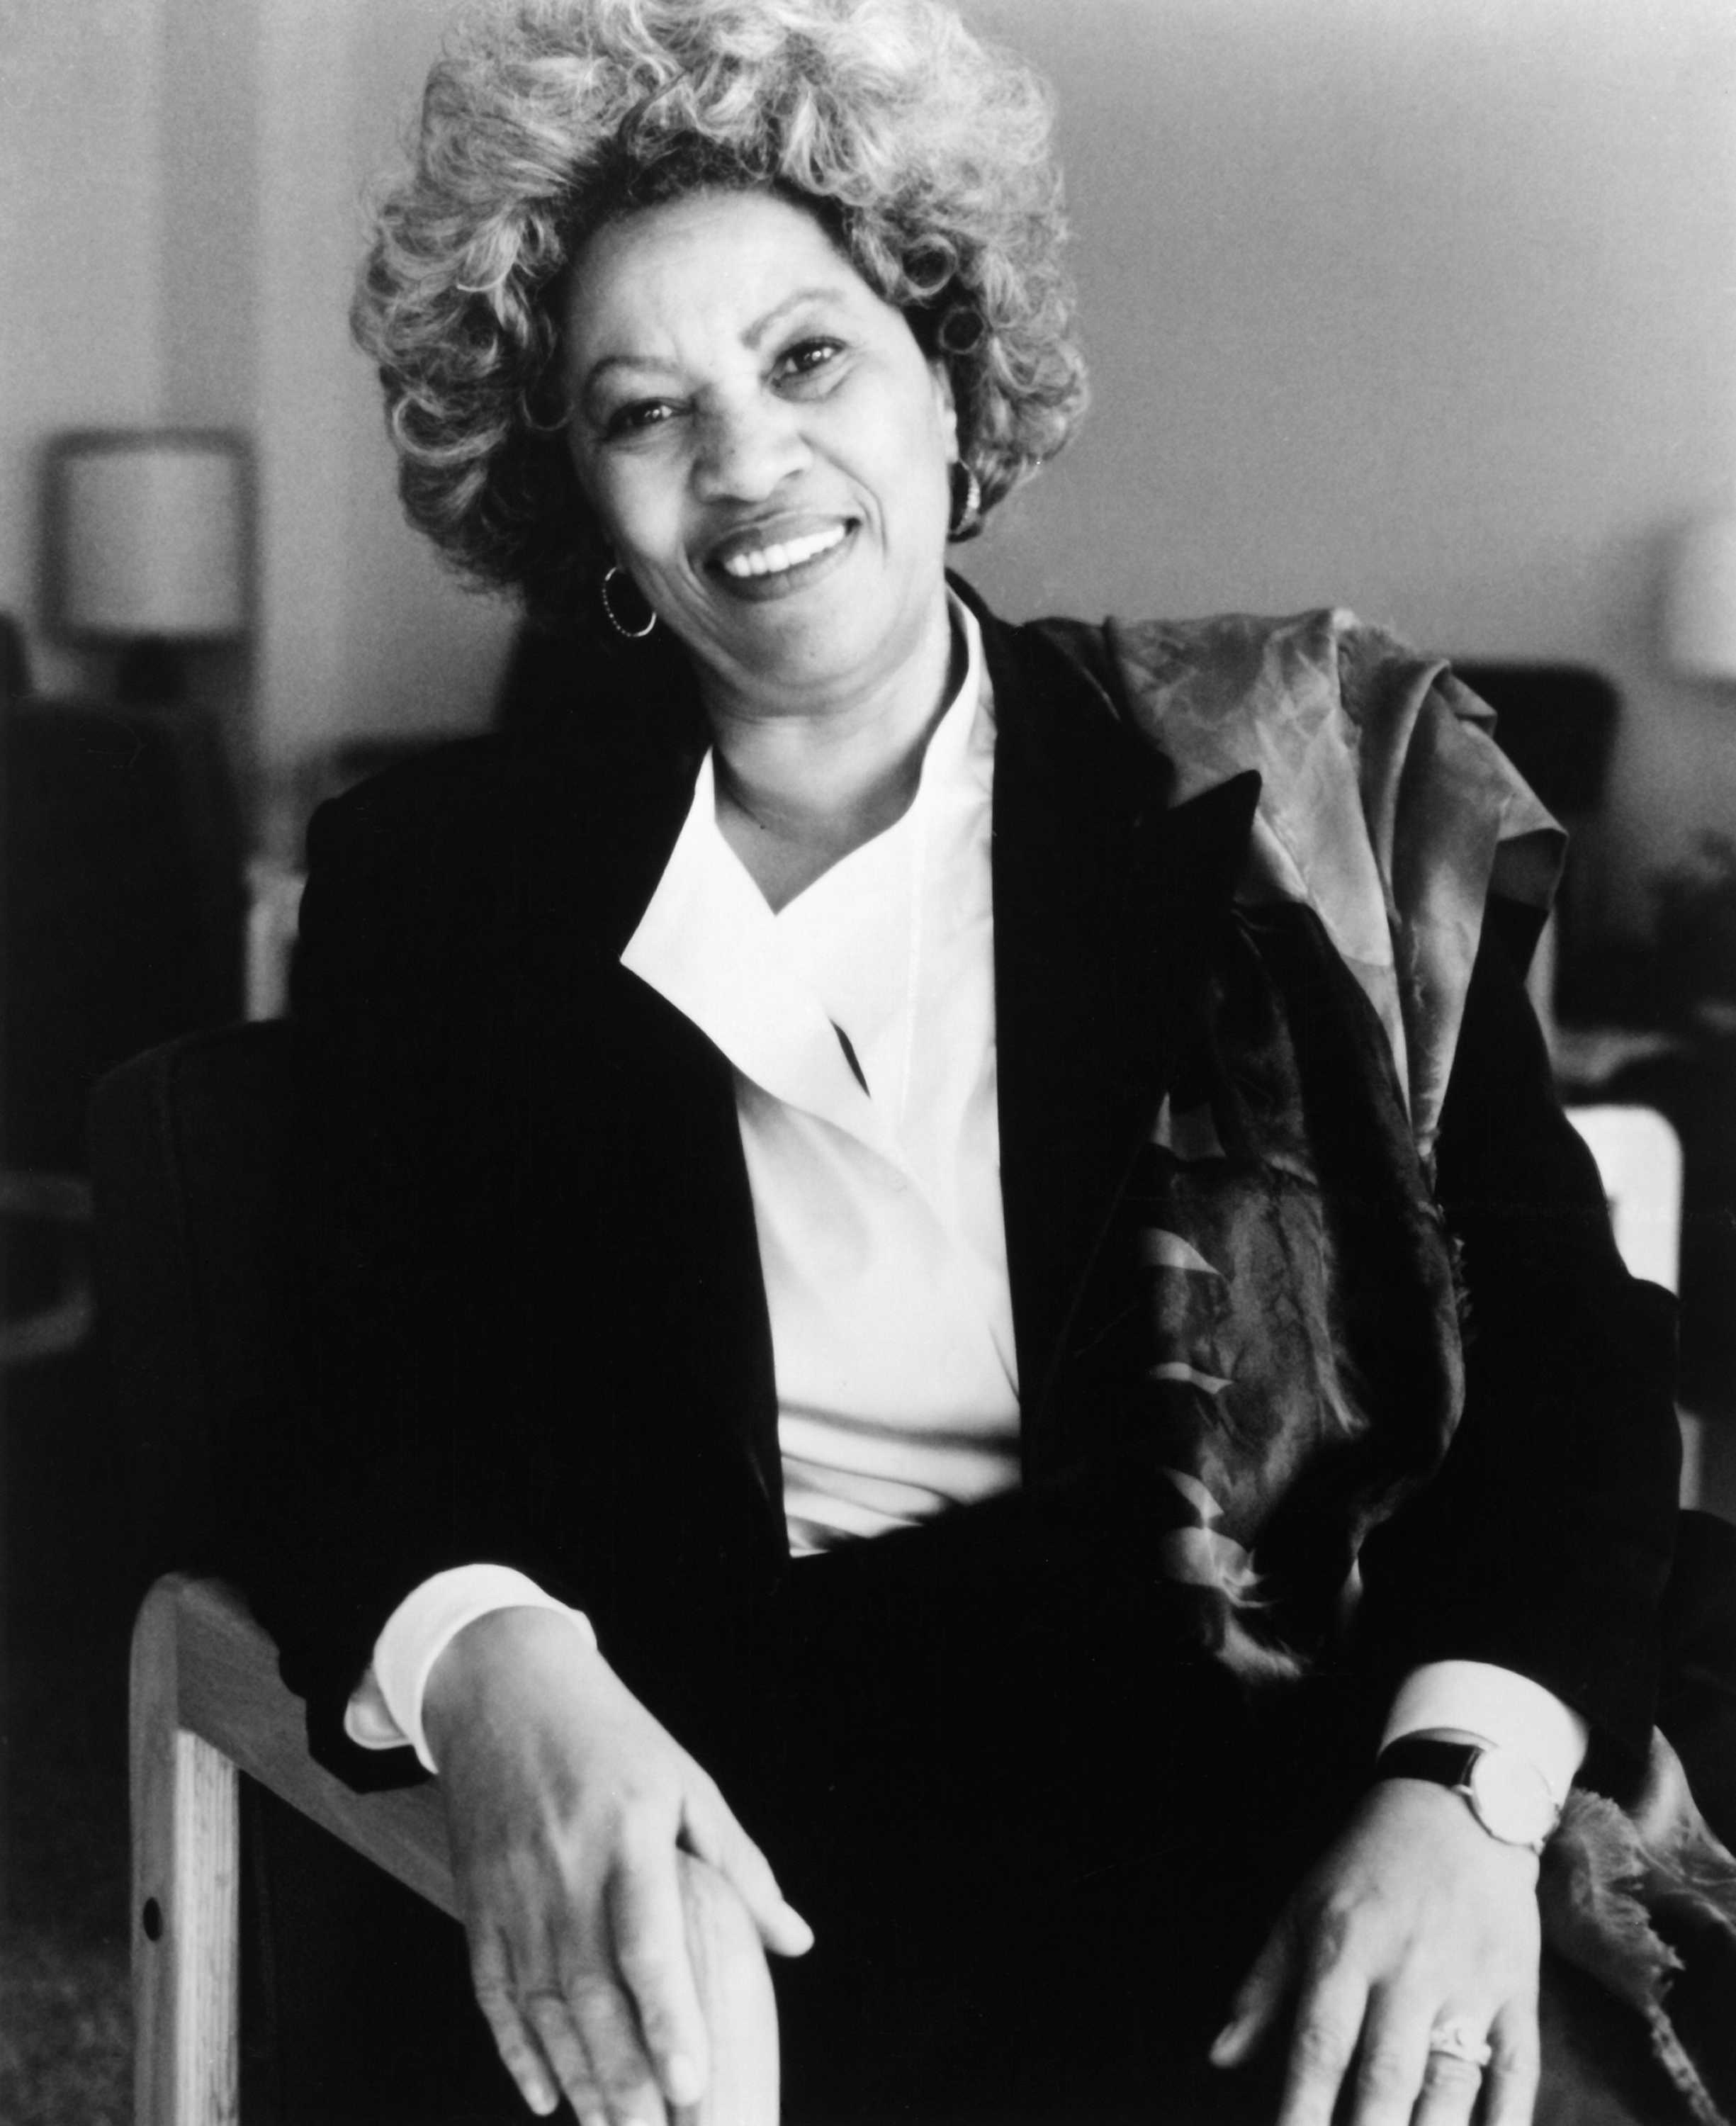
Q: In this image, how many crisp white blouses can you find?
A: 1